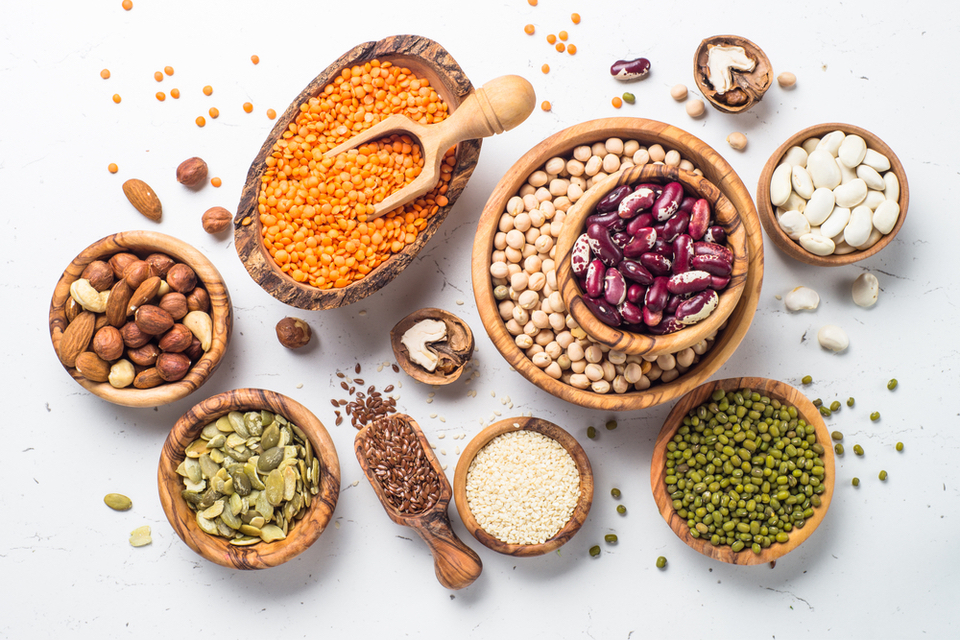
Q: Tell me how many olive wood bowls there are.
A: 8